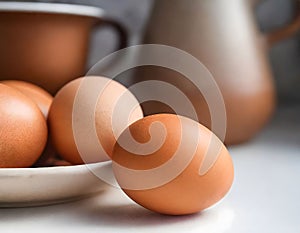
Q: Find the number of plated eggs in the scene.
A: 3